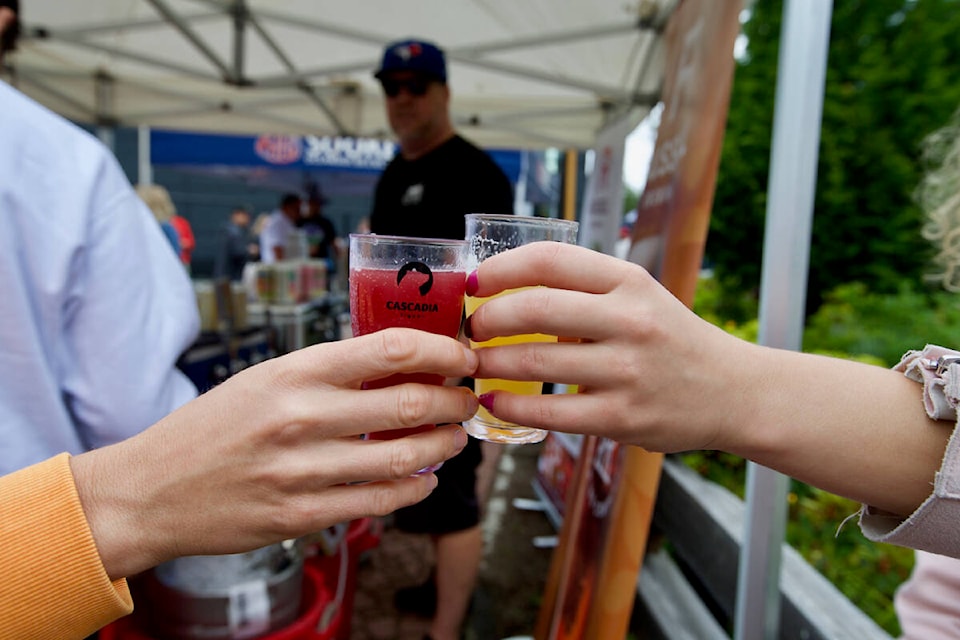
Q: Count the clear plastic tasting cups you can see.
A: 2